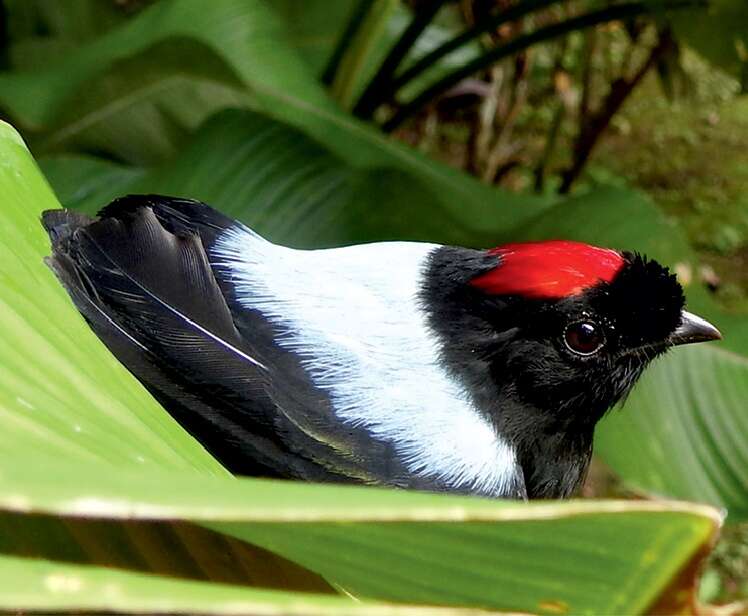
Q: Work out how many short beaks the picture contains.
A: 1